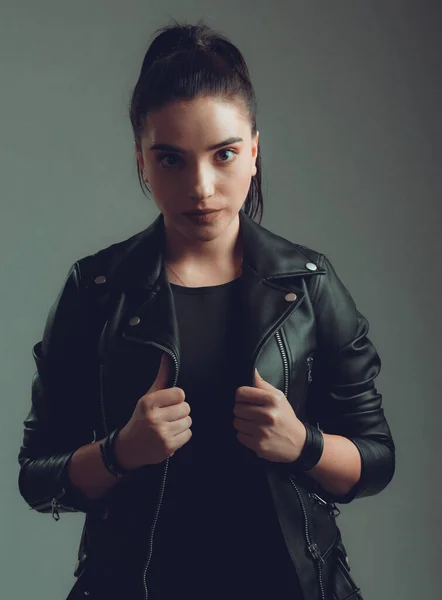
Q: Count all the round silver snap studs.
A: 4